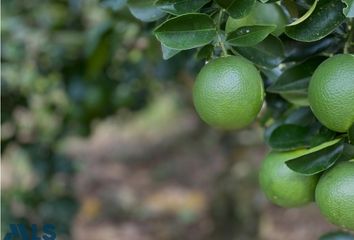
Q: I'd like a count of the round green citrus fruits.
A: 5